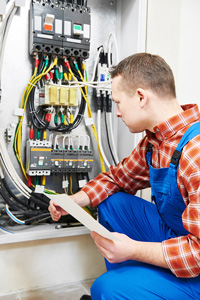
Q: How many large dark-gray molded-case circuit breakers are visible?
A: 2